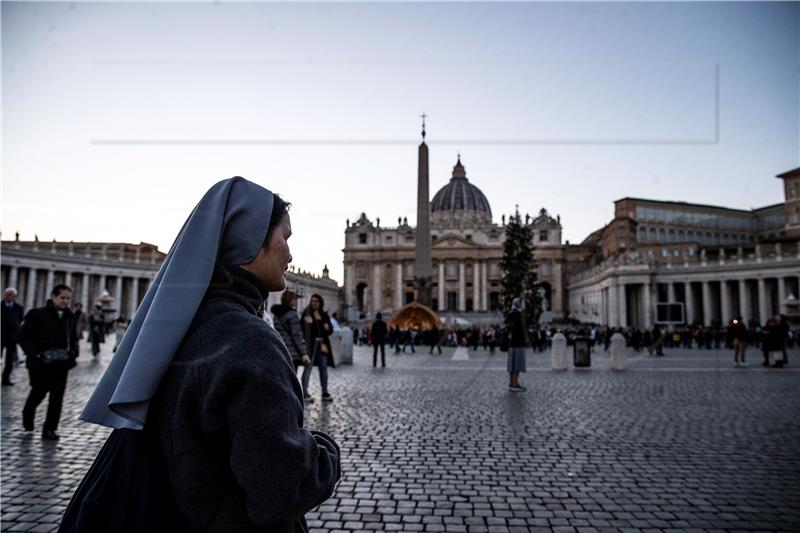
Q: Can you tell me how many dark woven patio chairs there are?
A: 0